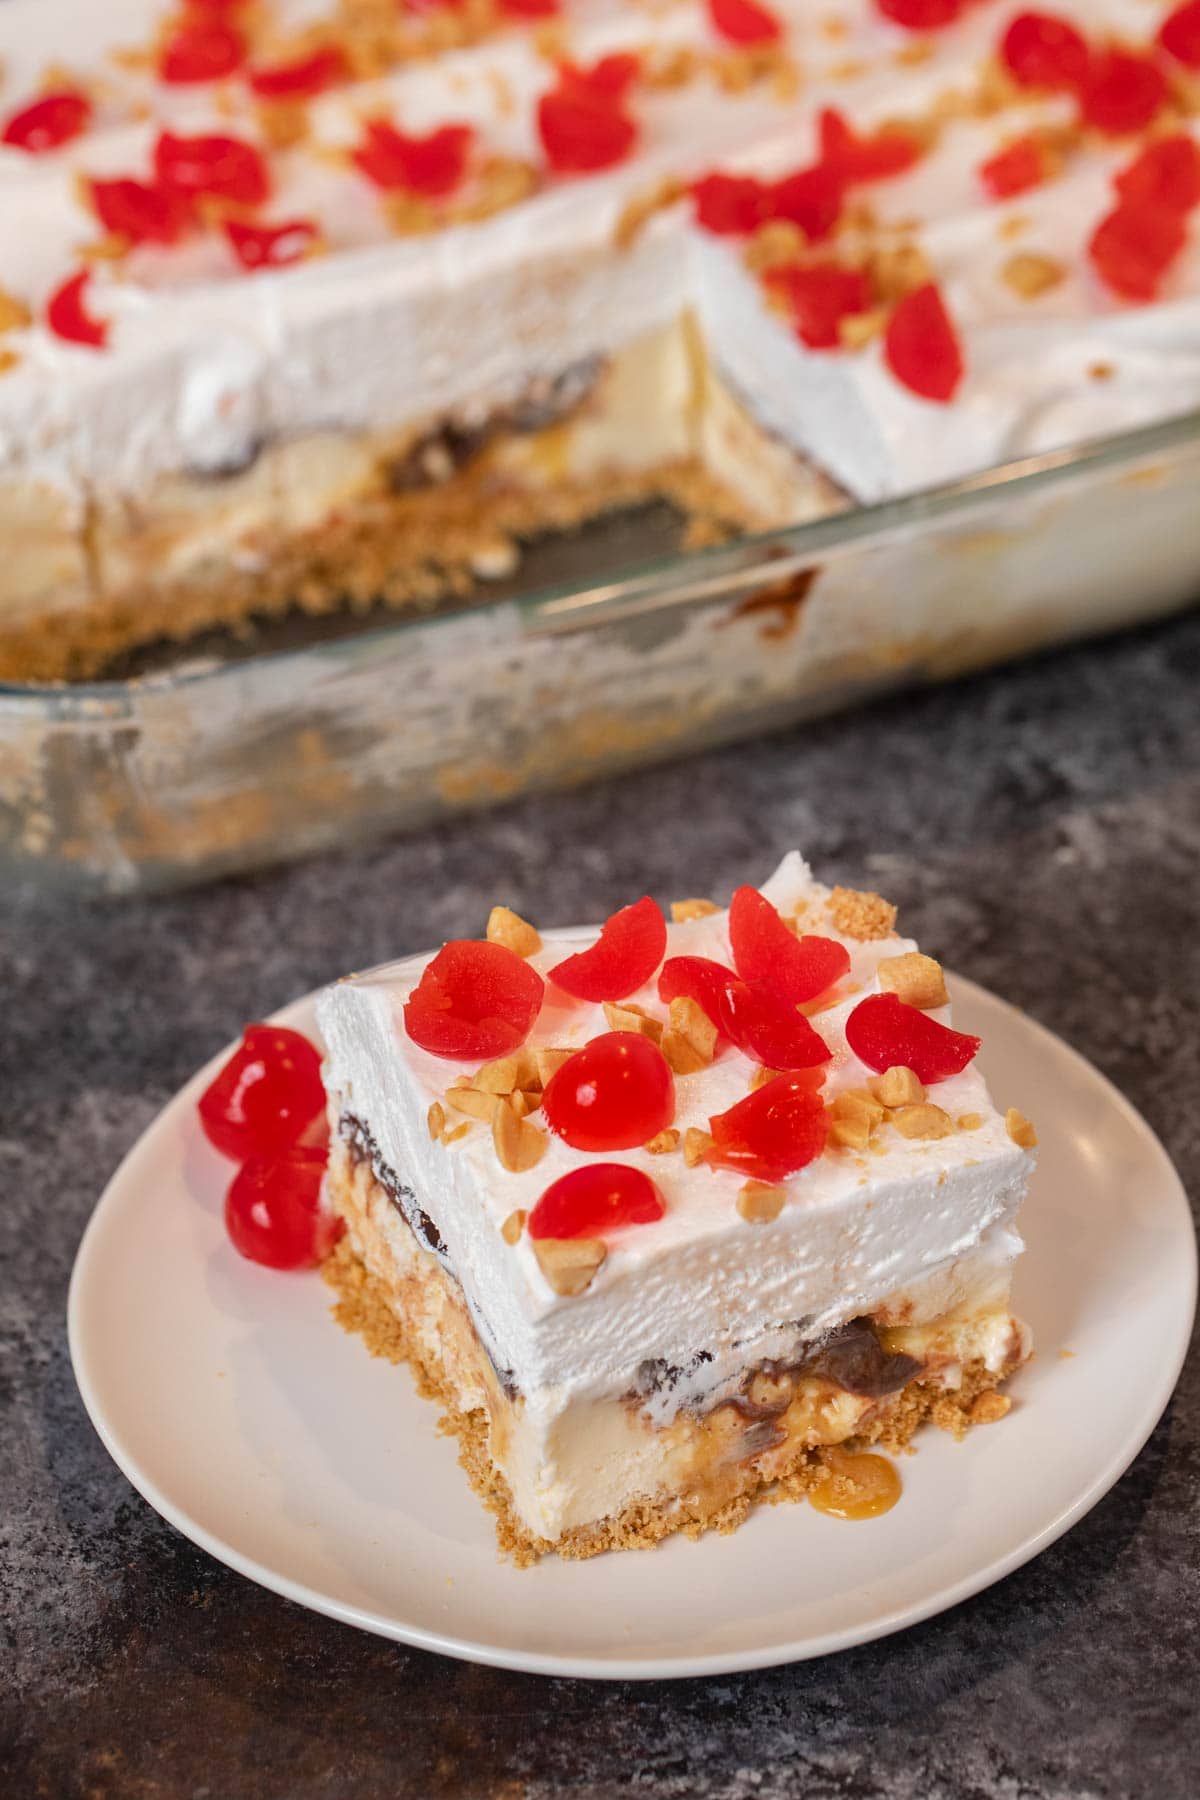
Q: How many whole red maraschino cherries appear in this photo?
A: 2